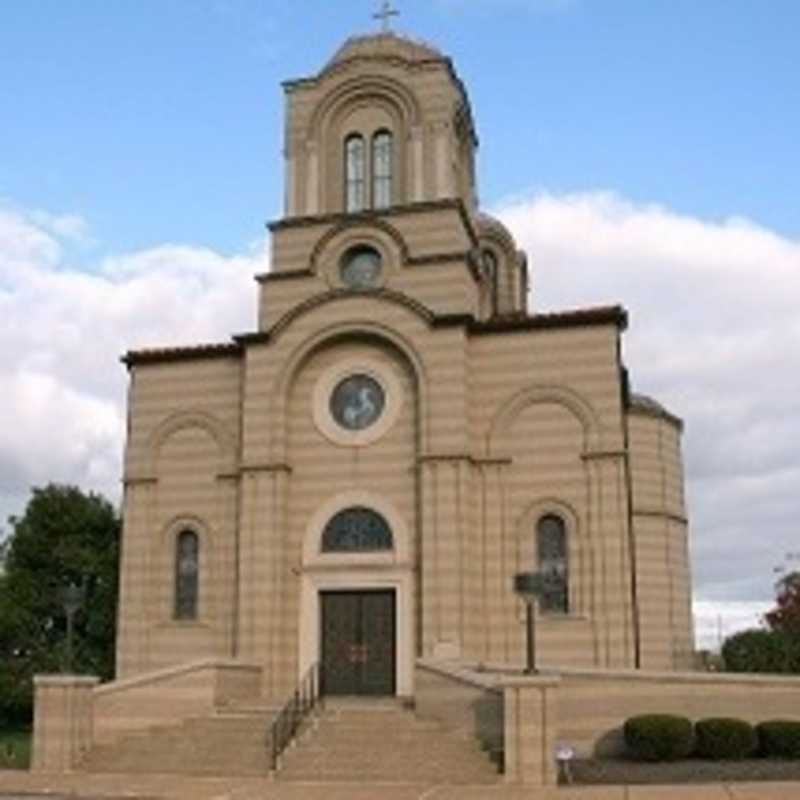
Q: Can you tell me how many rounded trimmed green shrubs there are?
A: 3